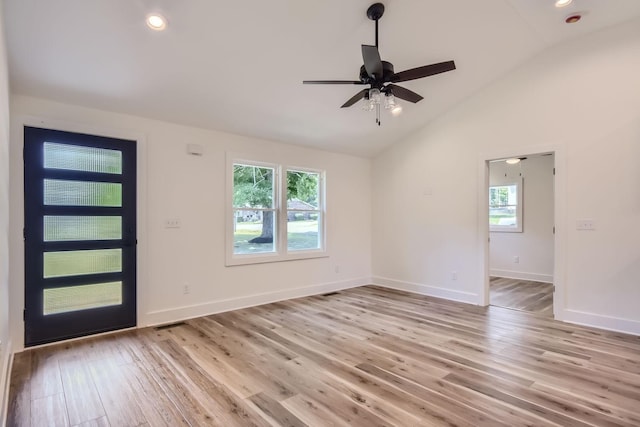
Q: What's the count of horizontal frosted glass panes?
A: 5